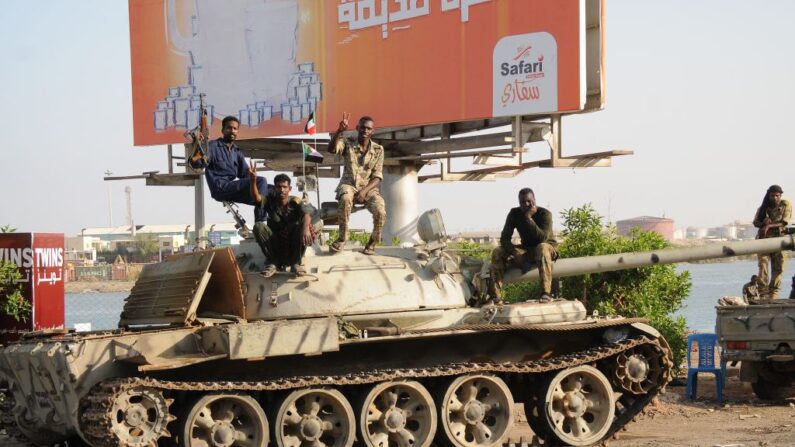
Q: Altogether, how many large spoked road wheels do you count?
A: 5